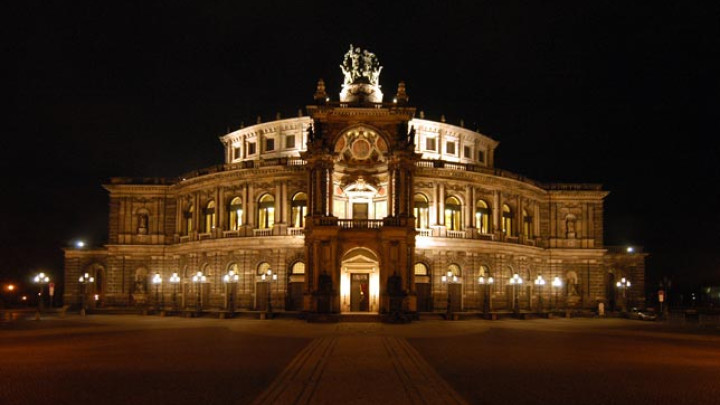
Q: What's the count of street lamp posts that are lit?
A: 13